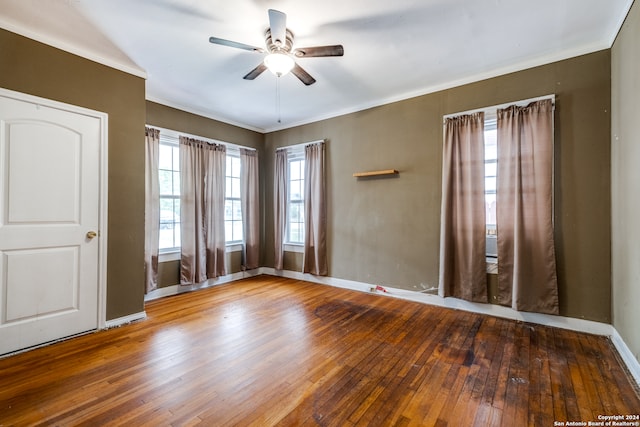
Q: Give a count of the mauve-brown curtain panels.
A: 8